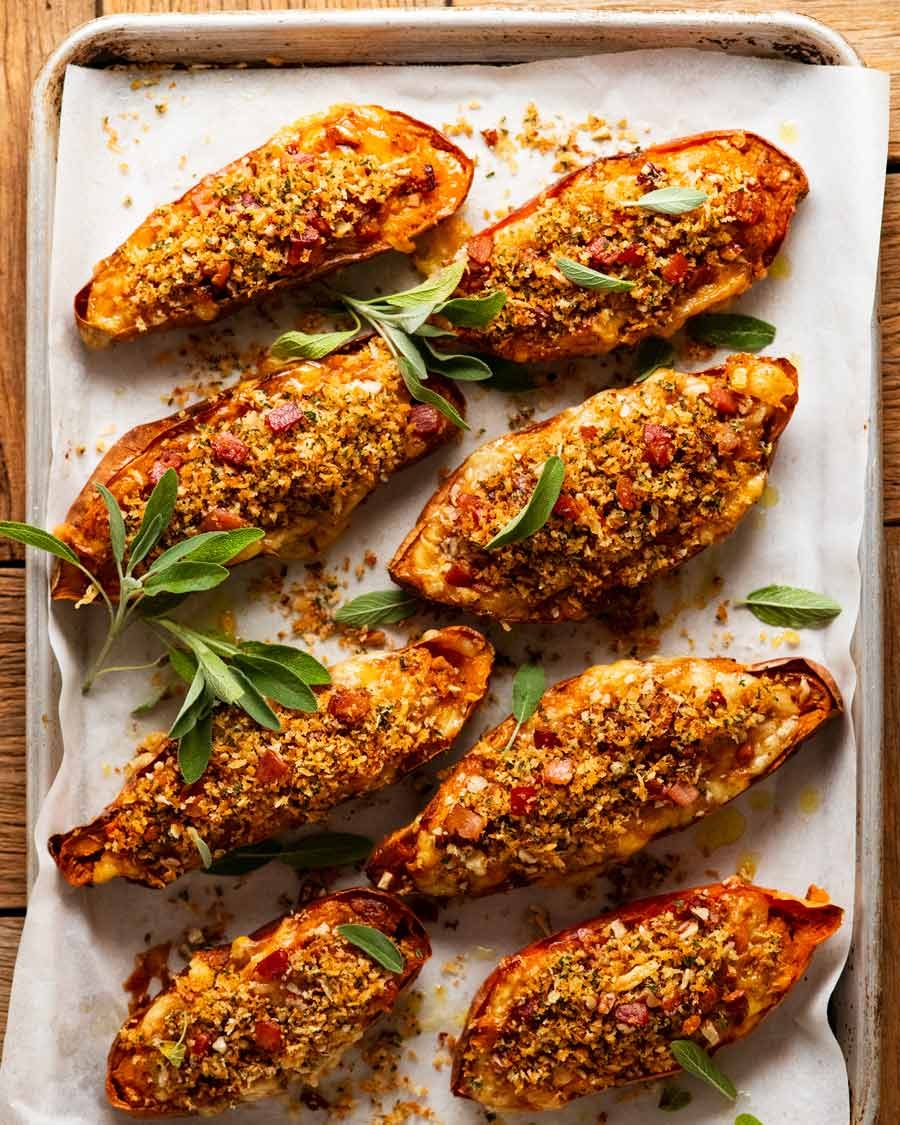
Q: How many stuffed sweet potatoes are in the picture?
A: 8